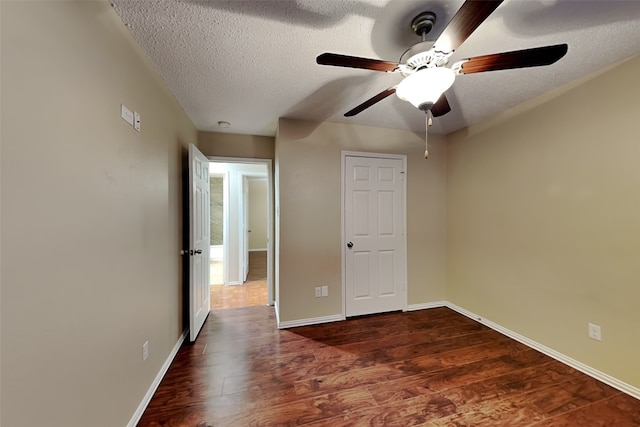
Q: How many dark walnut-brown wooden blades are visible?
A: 5